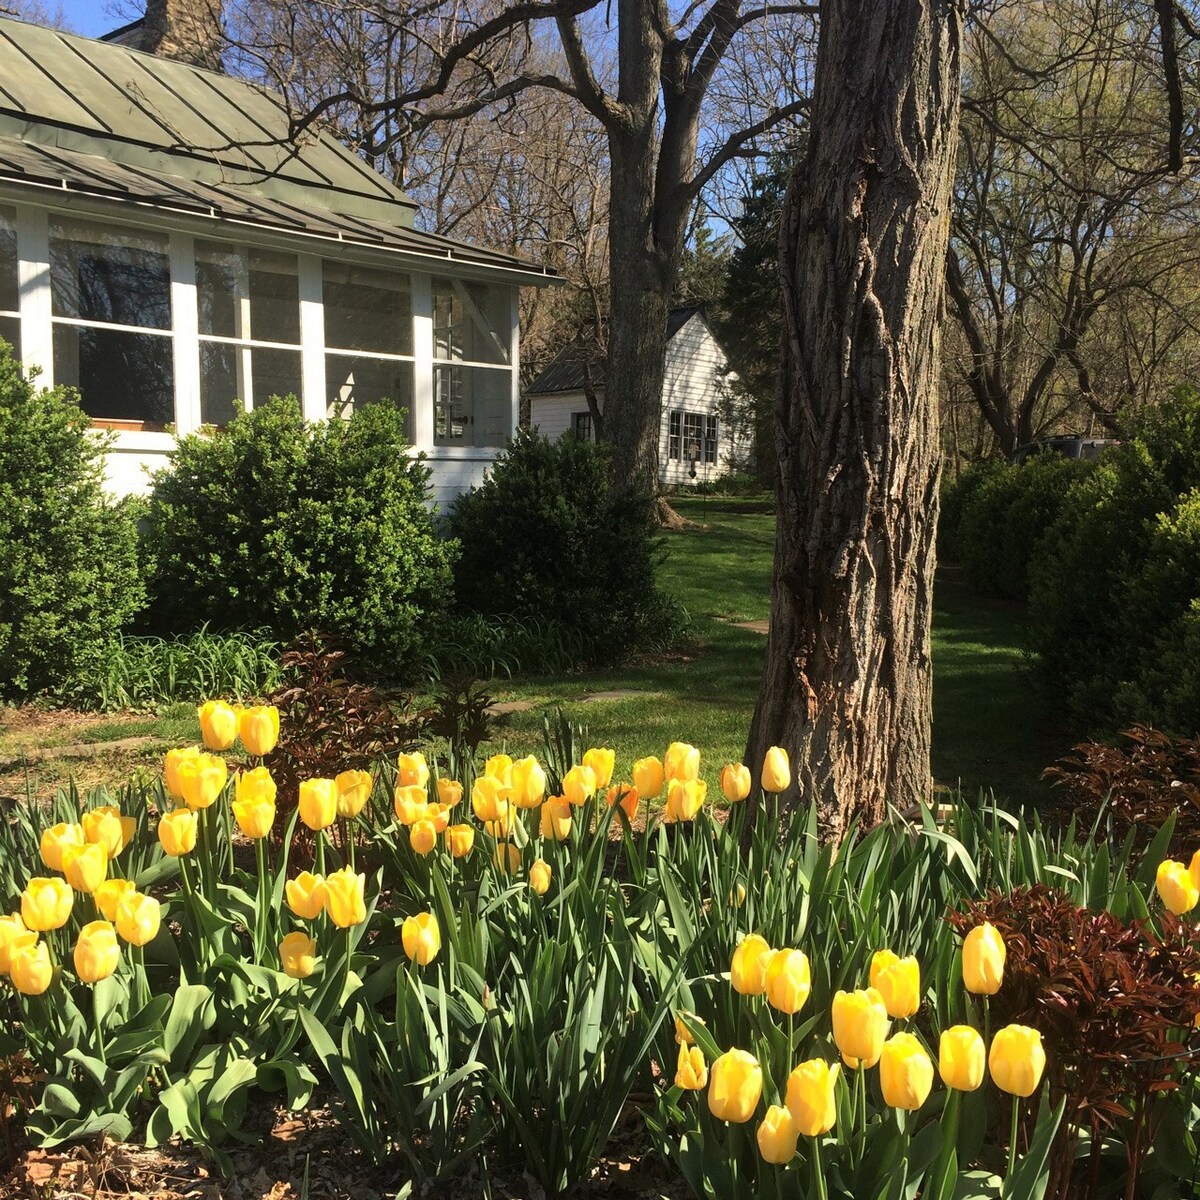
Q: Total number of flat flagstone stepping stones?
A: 4